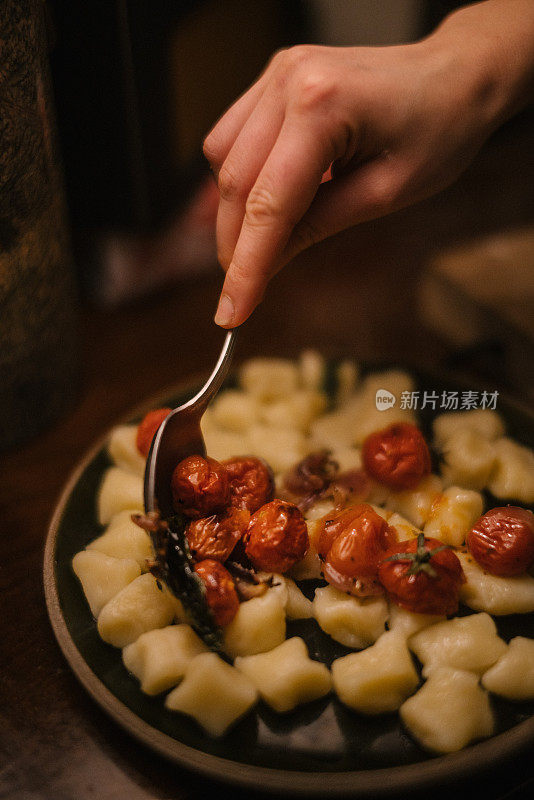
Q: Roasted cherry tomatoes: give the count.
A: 10